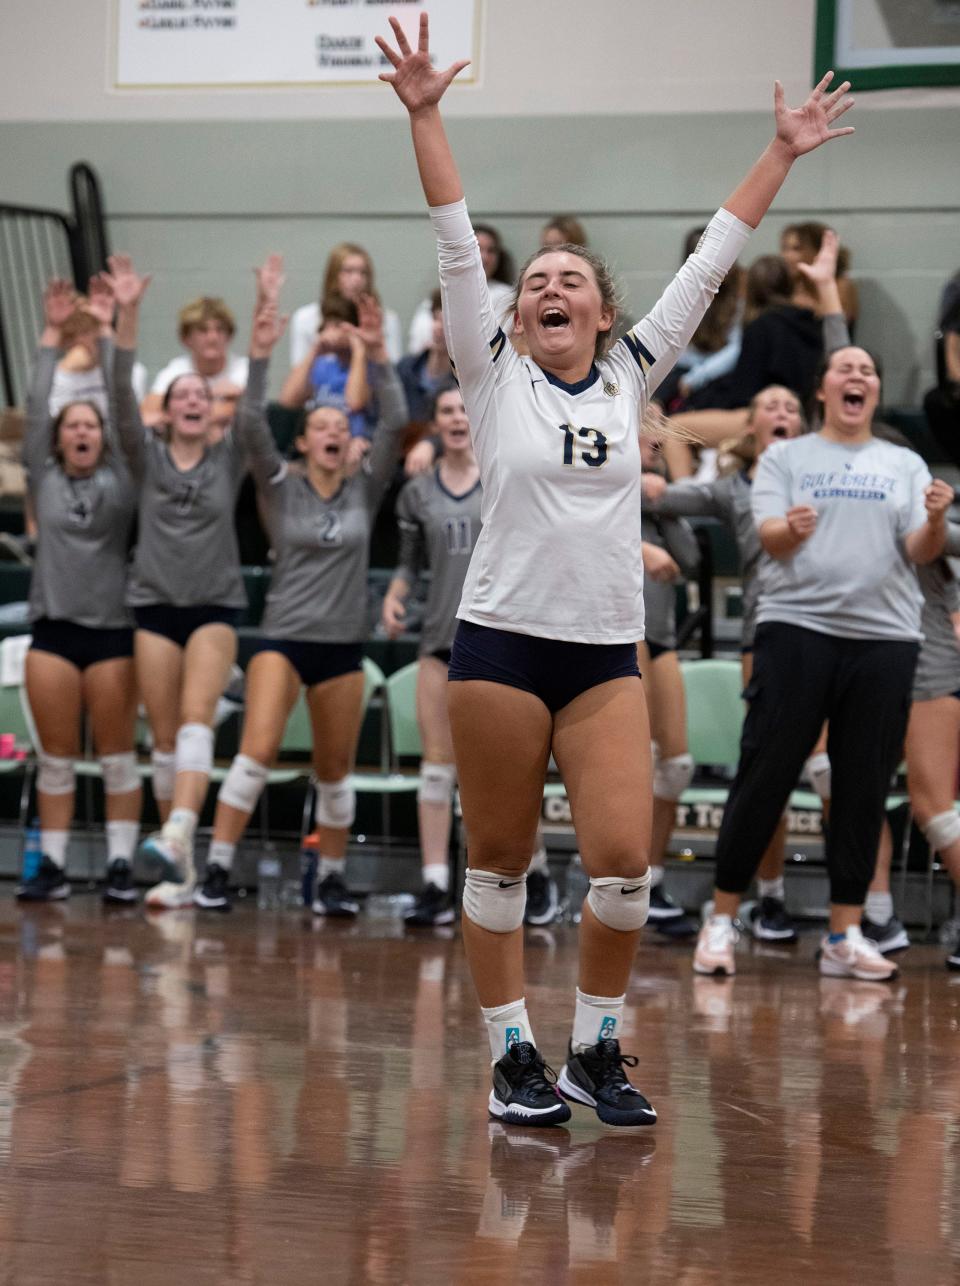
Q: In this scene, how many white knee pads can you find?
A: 12